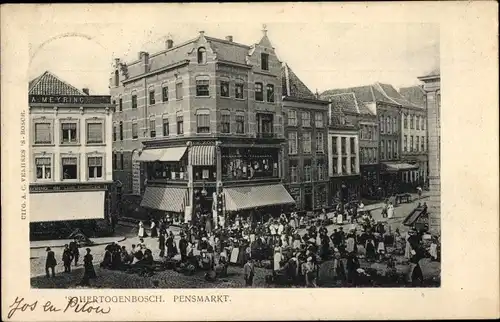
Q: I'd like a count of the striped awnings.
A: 3